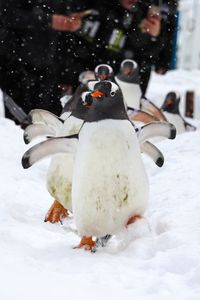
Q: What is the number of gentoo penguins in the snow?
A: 5